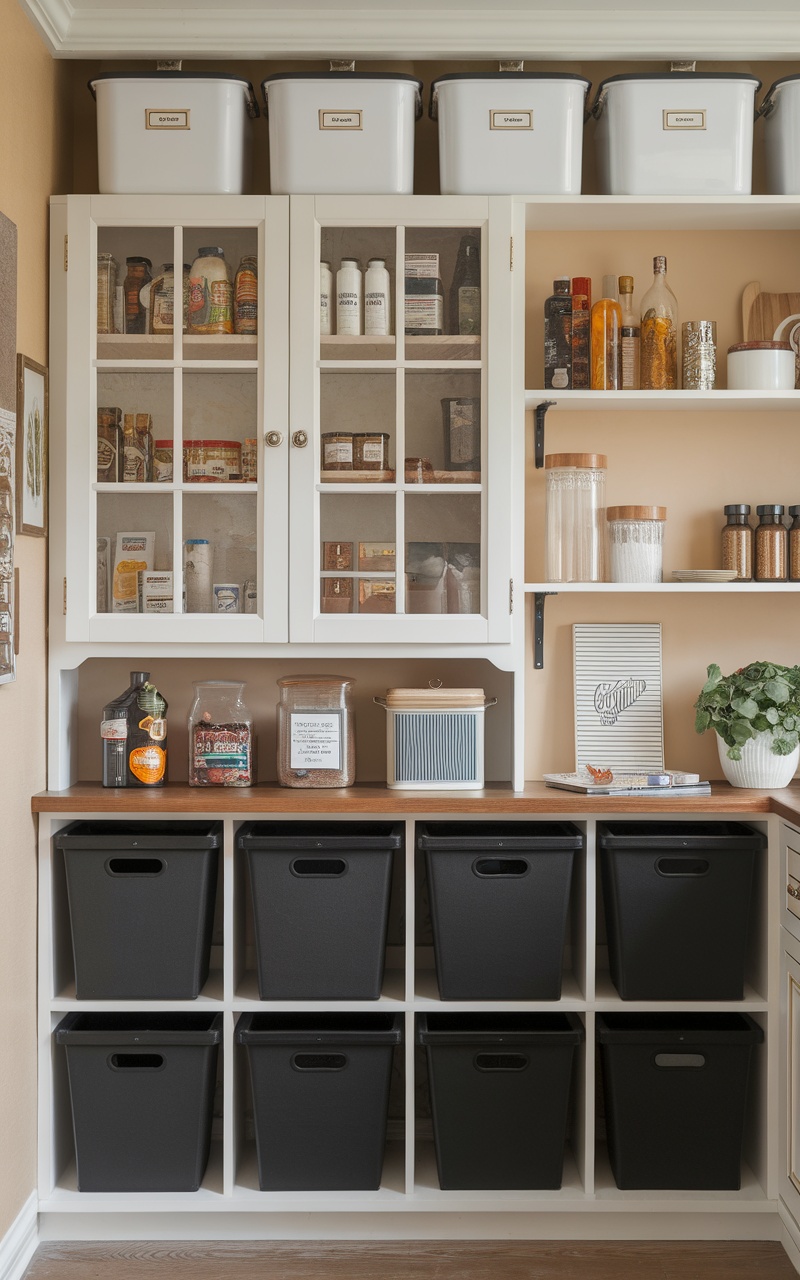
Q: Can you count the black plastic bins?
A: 8